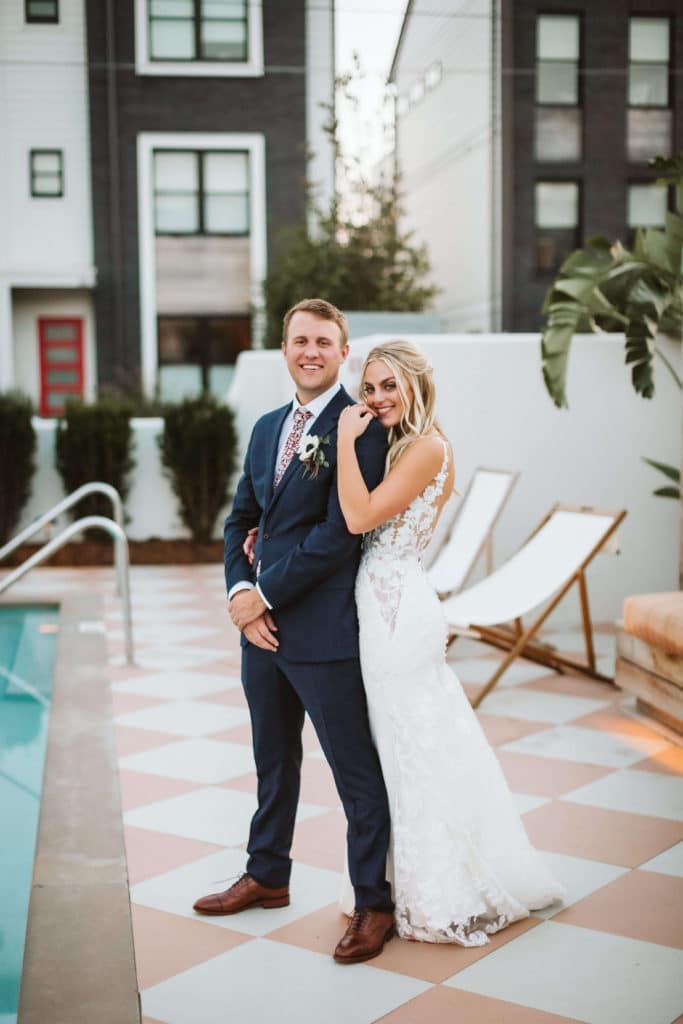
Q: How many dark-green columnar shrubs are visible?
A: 3